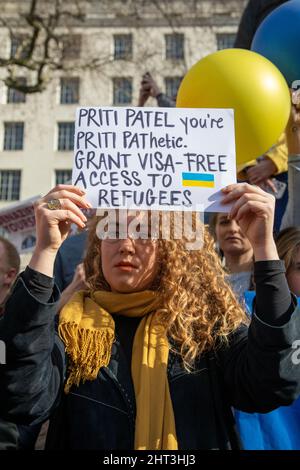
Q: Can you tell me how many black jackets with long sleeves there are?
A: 1